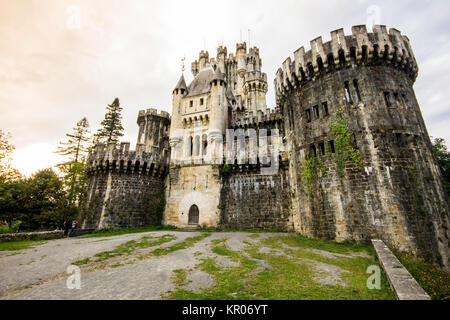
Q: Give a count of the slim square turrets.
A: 0